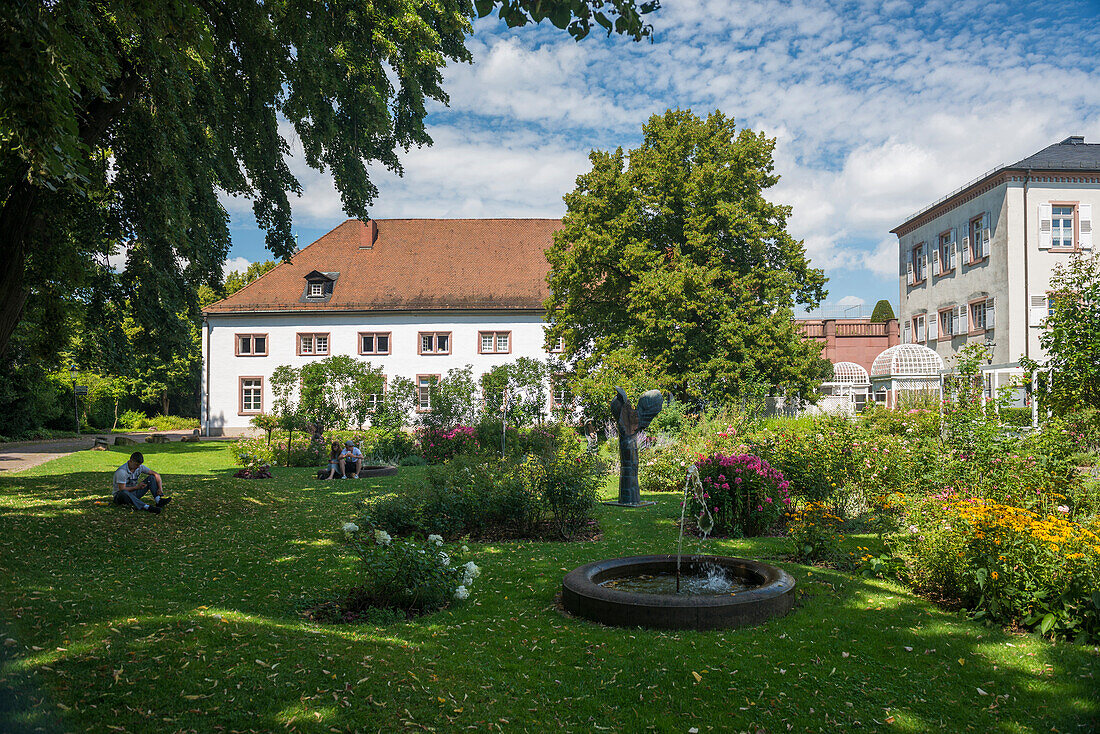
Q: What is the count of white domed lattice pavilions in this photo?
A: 2